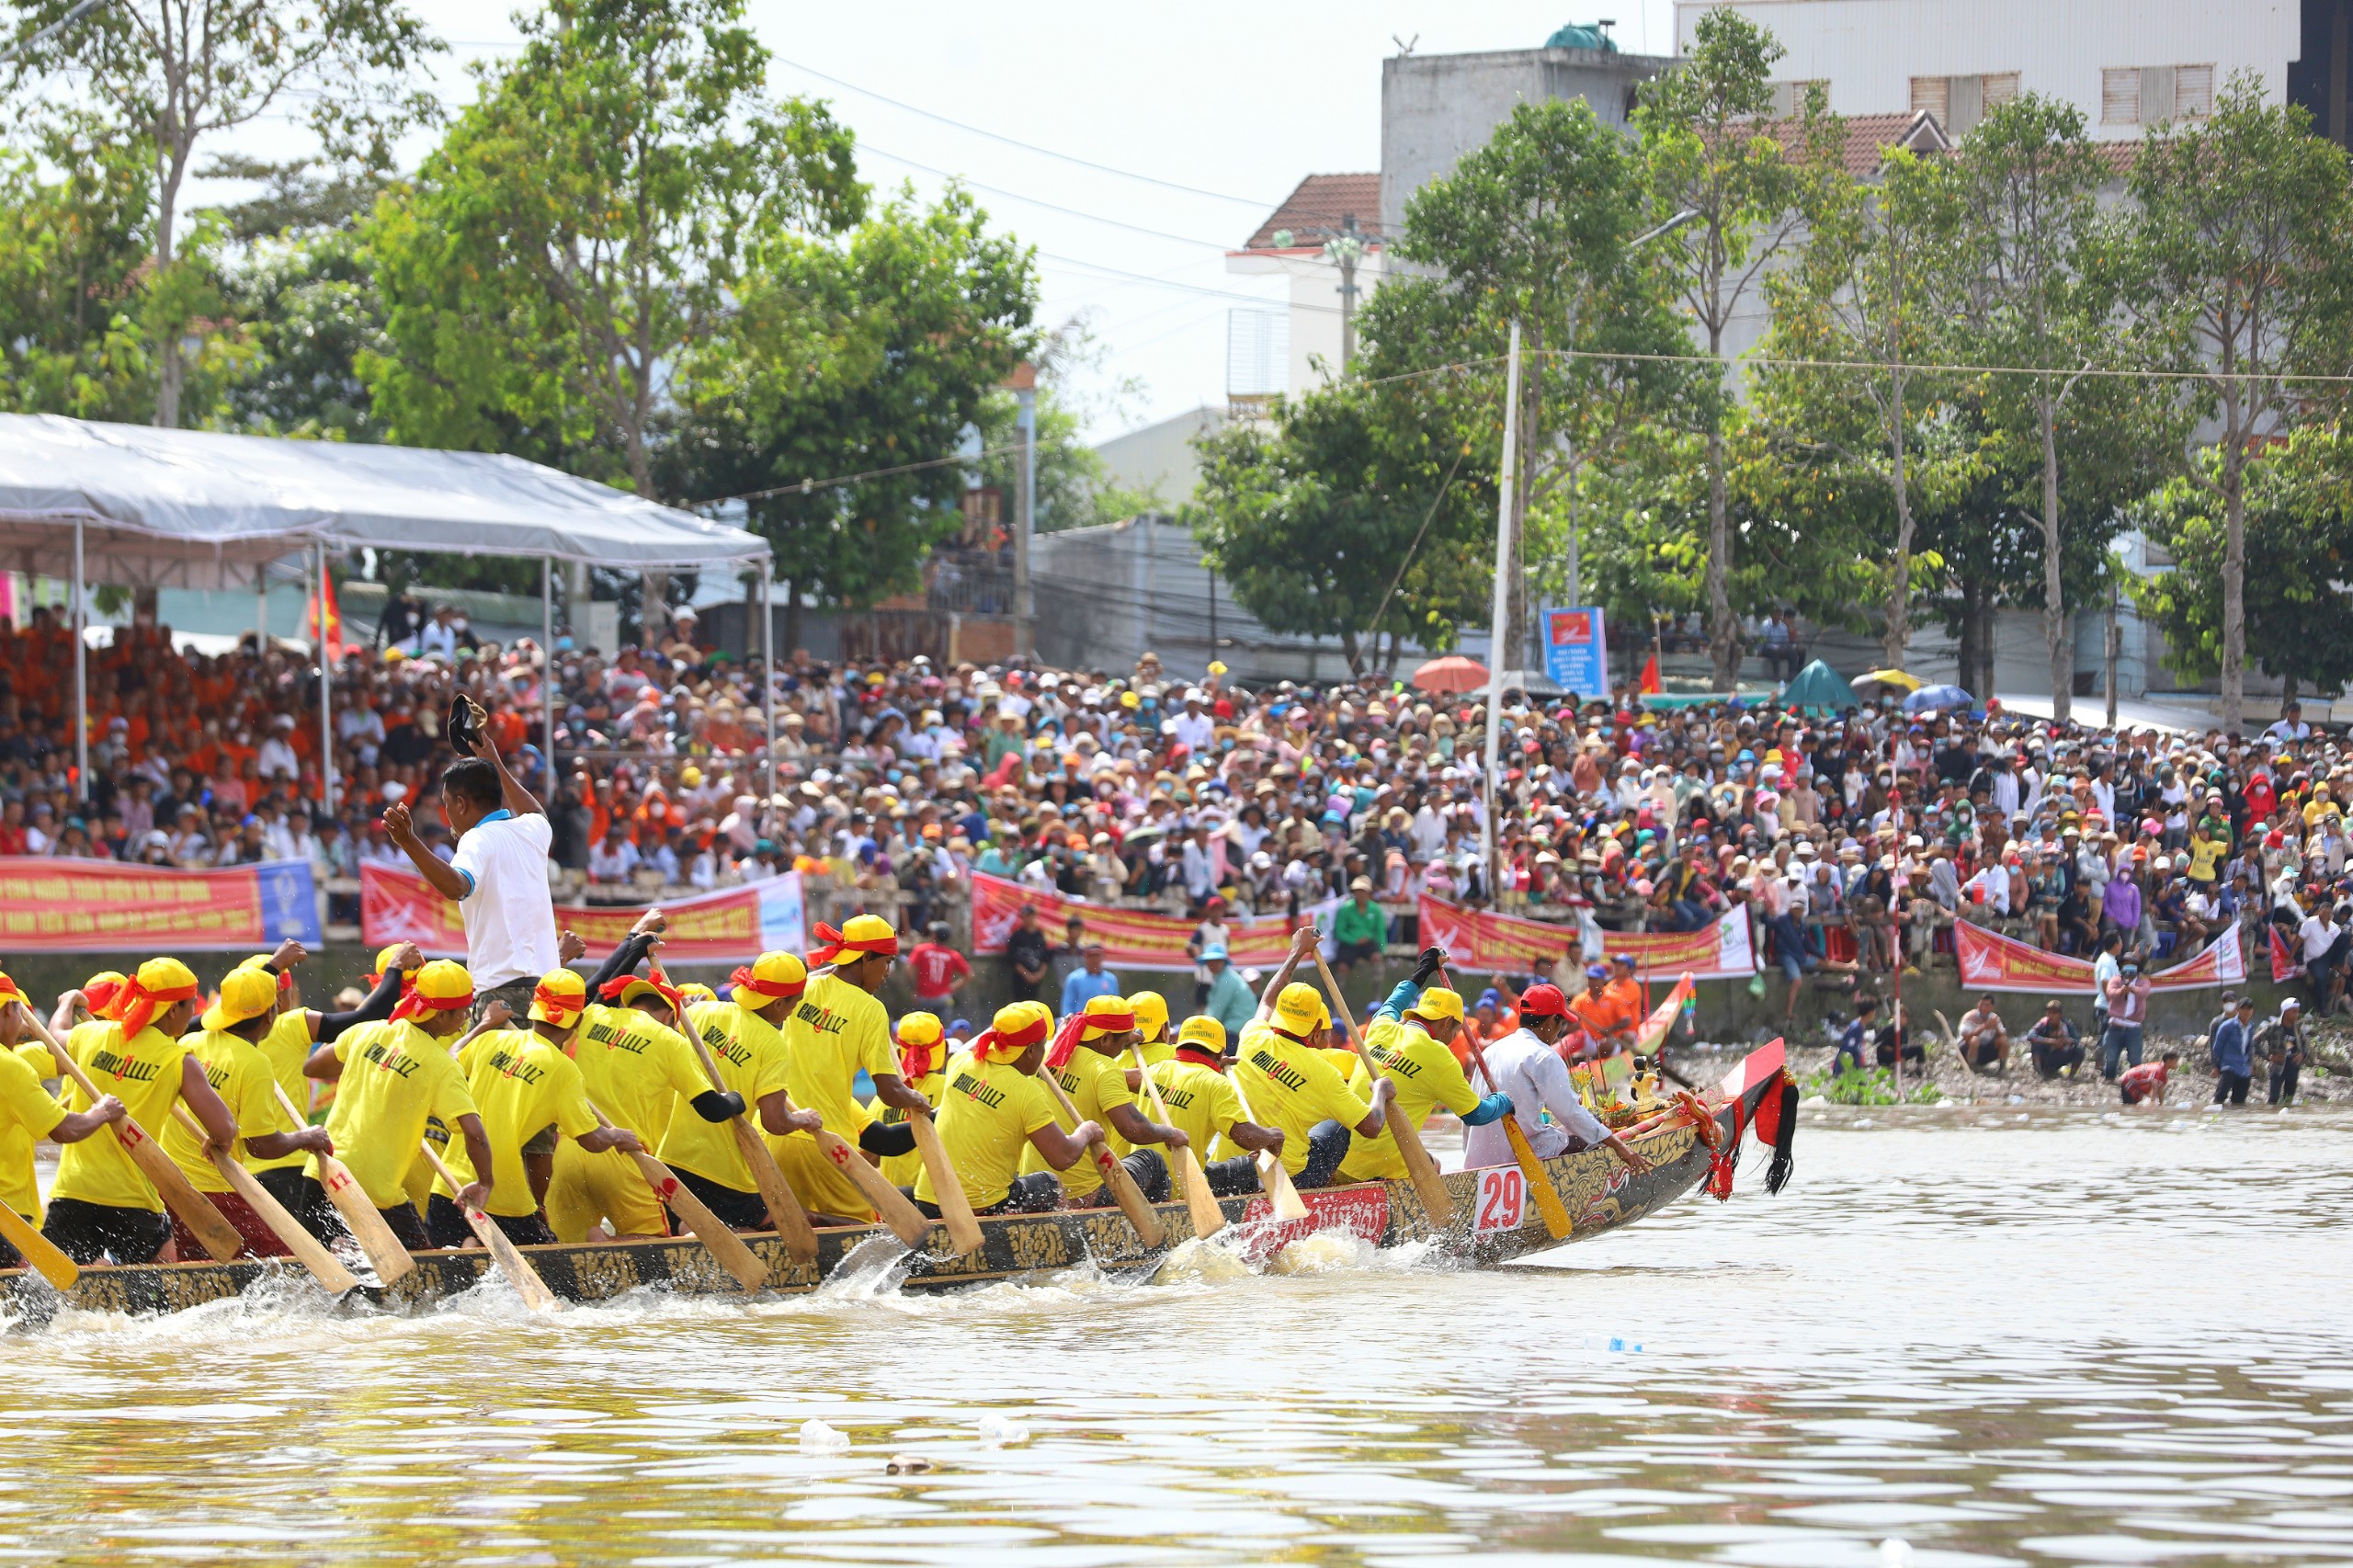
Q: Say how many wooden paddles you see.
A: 14